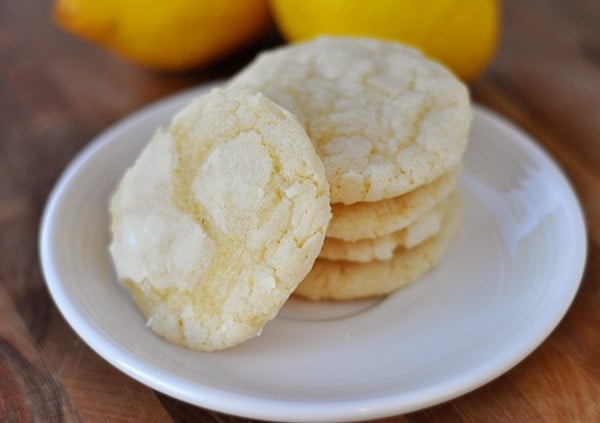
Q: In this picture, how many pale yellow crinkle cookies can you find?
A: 5